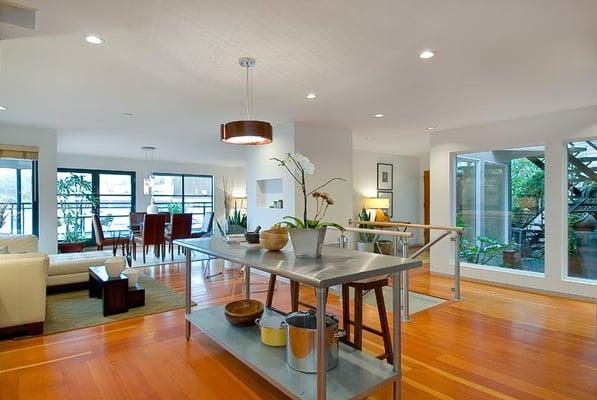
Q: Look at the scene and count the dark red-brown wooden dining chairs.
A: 6